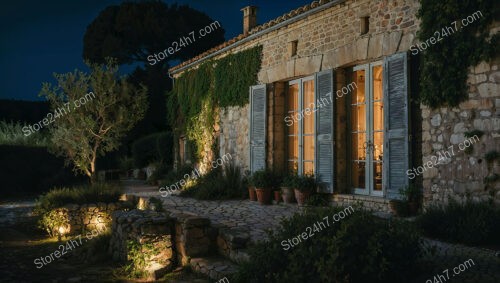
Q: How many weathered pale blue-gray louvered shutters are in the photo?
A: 3